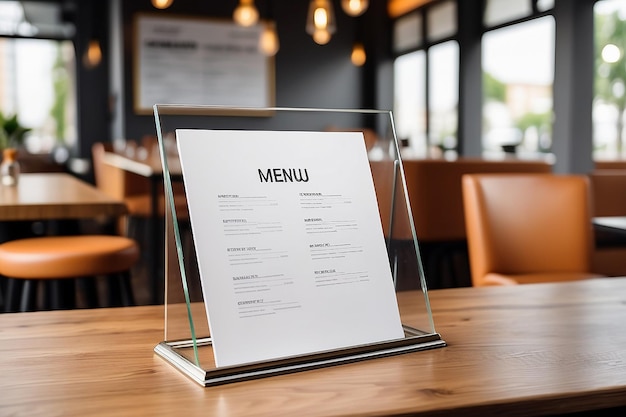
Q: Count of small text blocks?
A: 9